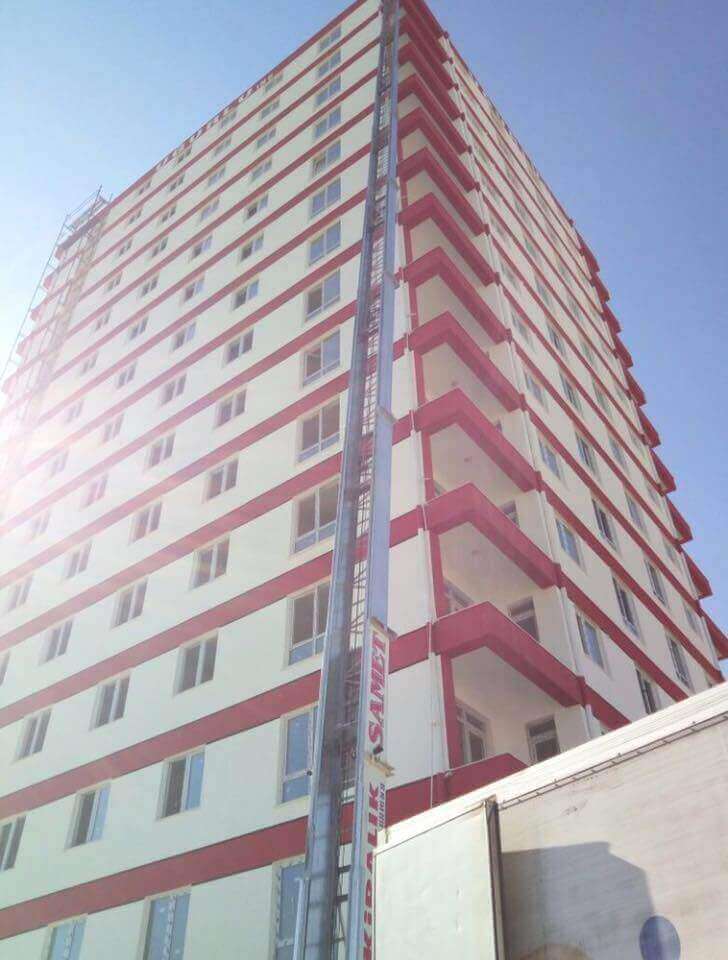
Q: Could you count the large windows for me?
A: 14